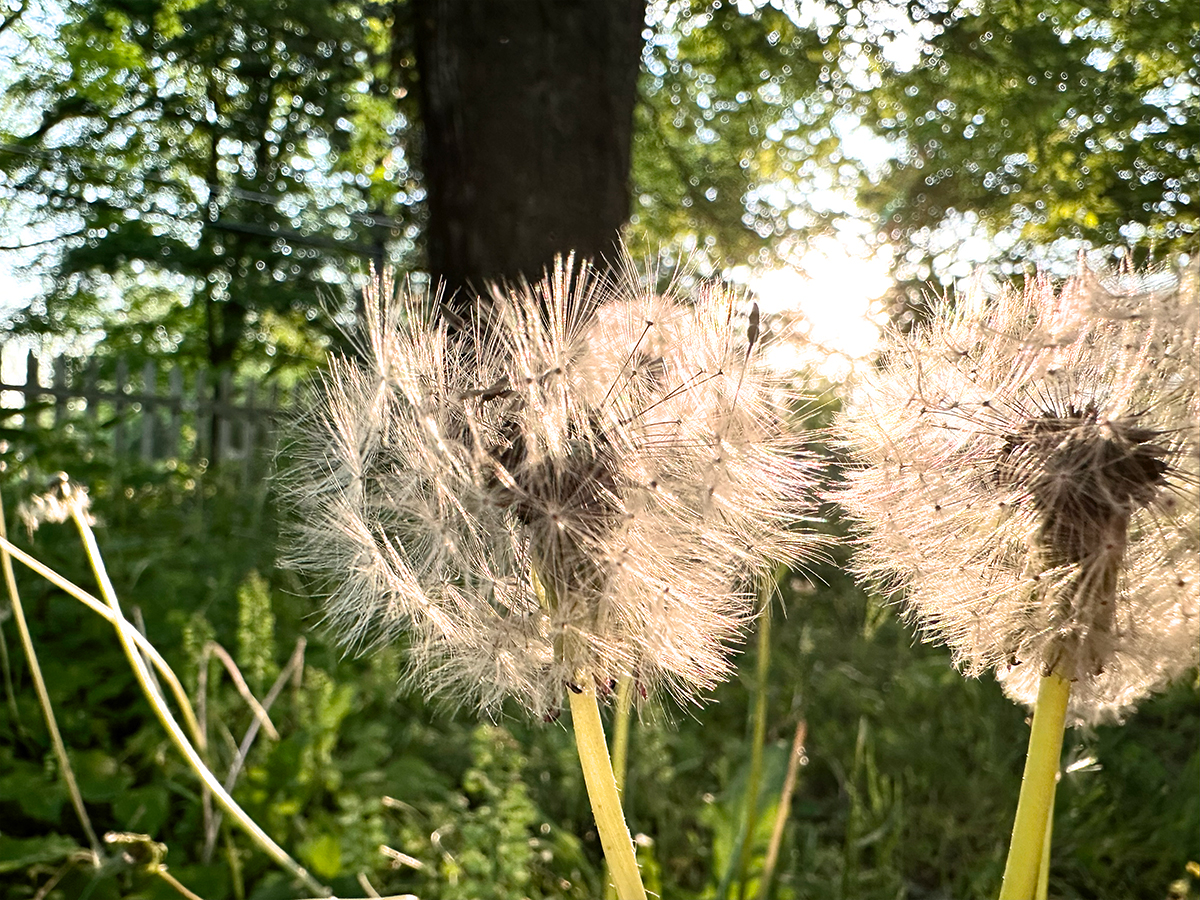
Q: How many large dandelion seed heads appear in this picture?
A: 2